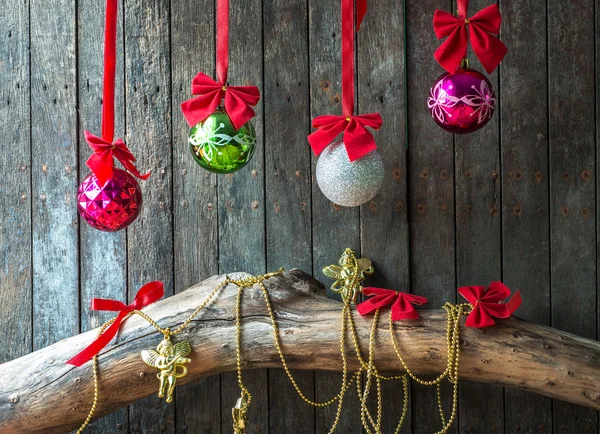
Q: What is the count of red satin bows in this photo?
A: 7